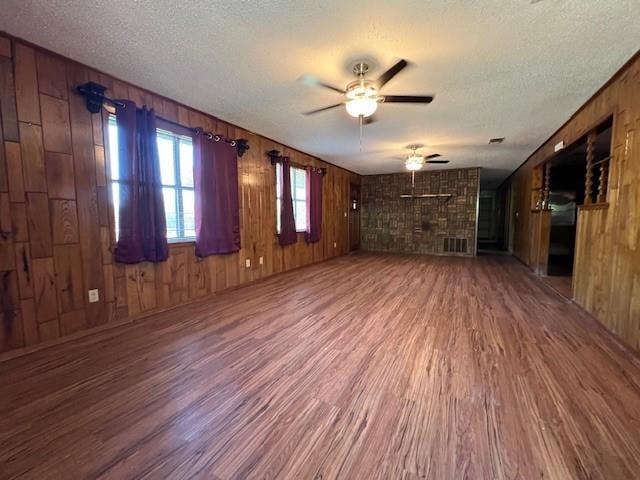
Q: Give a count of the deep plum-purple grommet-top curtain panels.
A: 4